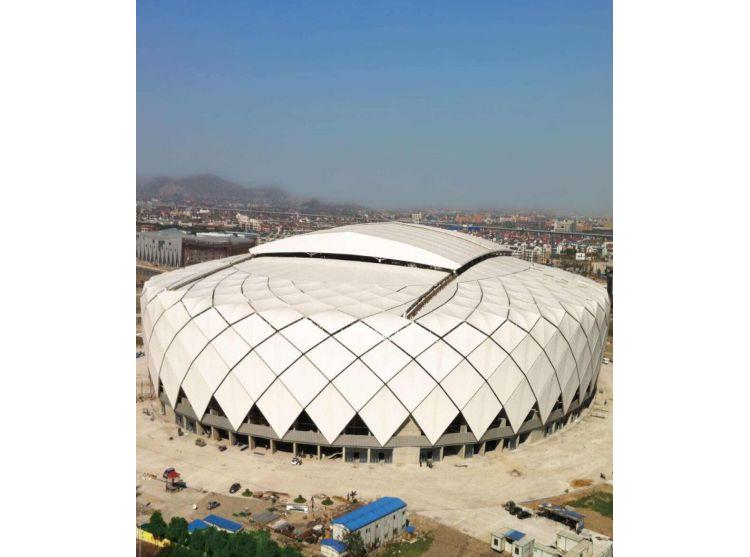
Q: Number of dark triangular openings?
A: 12